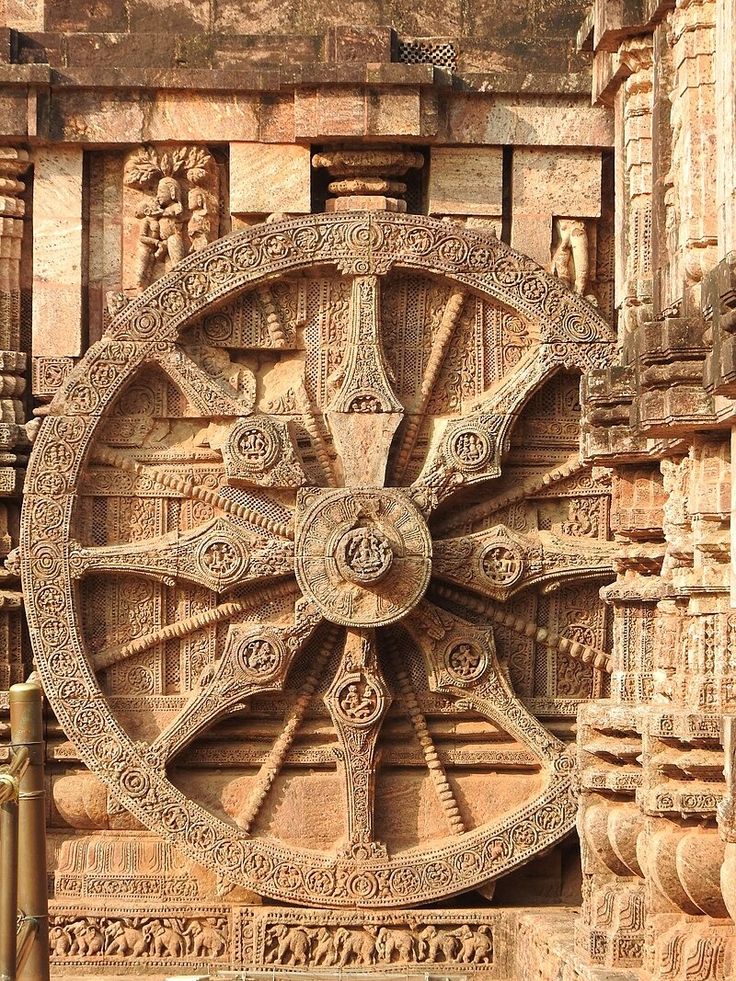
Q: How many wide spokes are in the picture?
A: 8